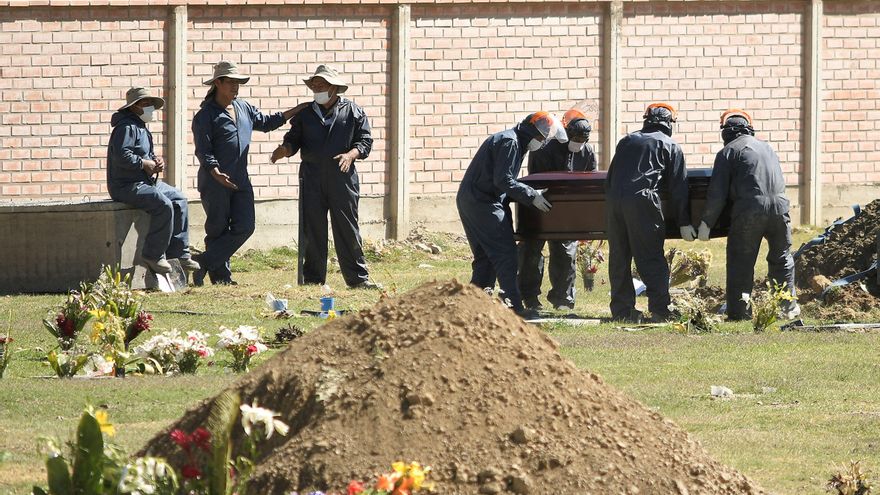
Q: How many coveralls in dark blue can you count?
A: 7